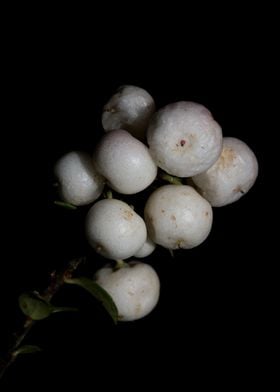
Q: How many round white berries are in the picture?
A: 9